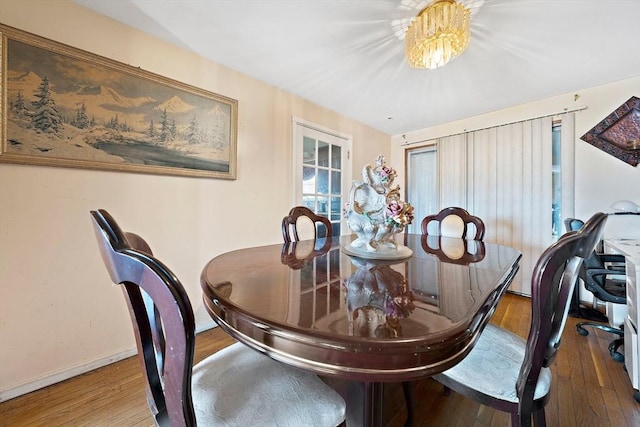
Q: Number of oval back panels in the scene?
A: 2